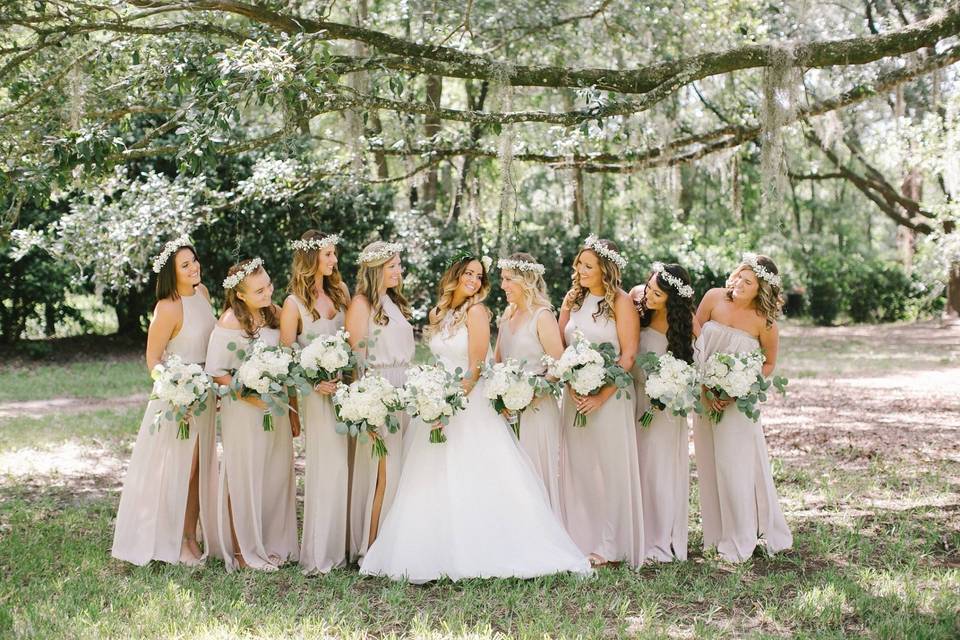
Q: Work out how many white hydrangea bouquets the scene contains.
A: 9